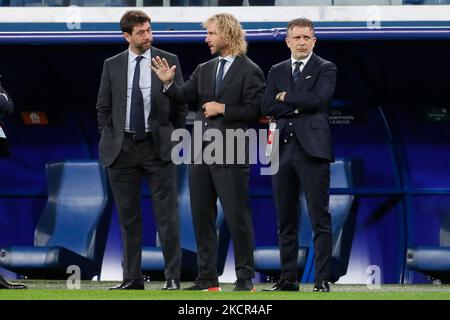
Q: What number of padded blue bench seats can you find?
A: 4